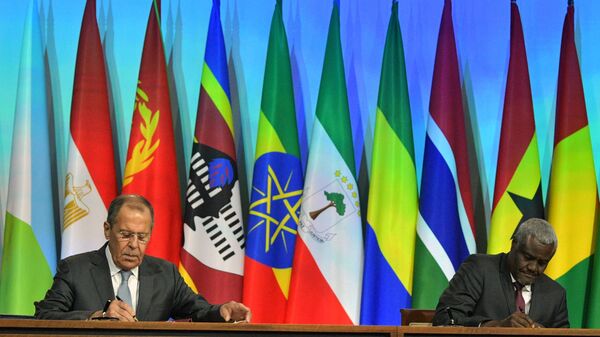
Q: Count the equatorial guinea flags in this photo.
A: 1